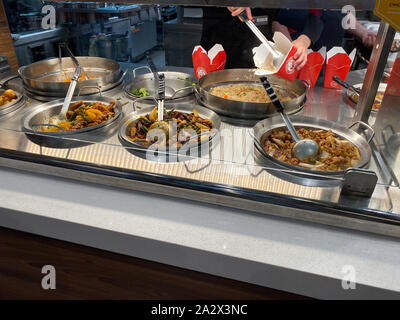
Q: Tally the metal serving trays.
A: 8